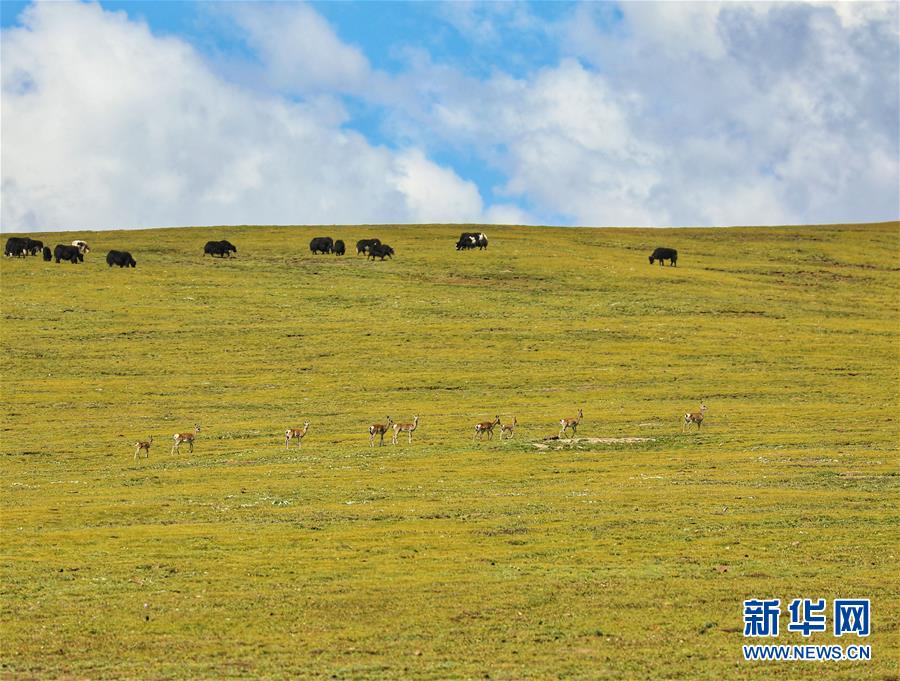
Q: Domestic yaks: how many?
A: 13